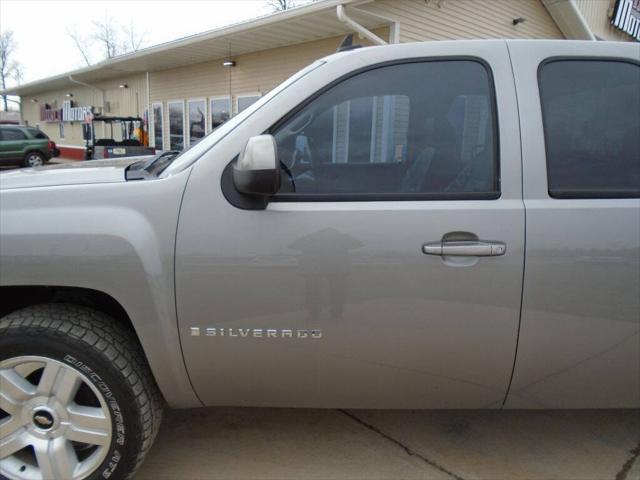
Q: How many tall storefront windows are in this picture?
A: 5